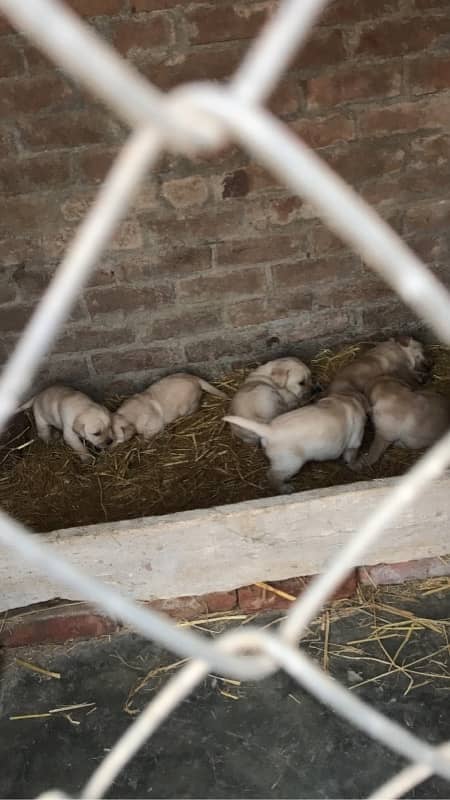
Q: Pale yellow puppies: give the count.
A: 6